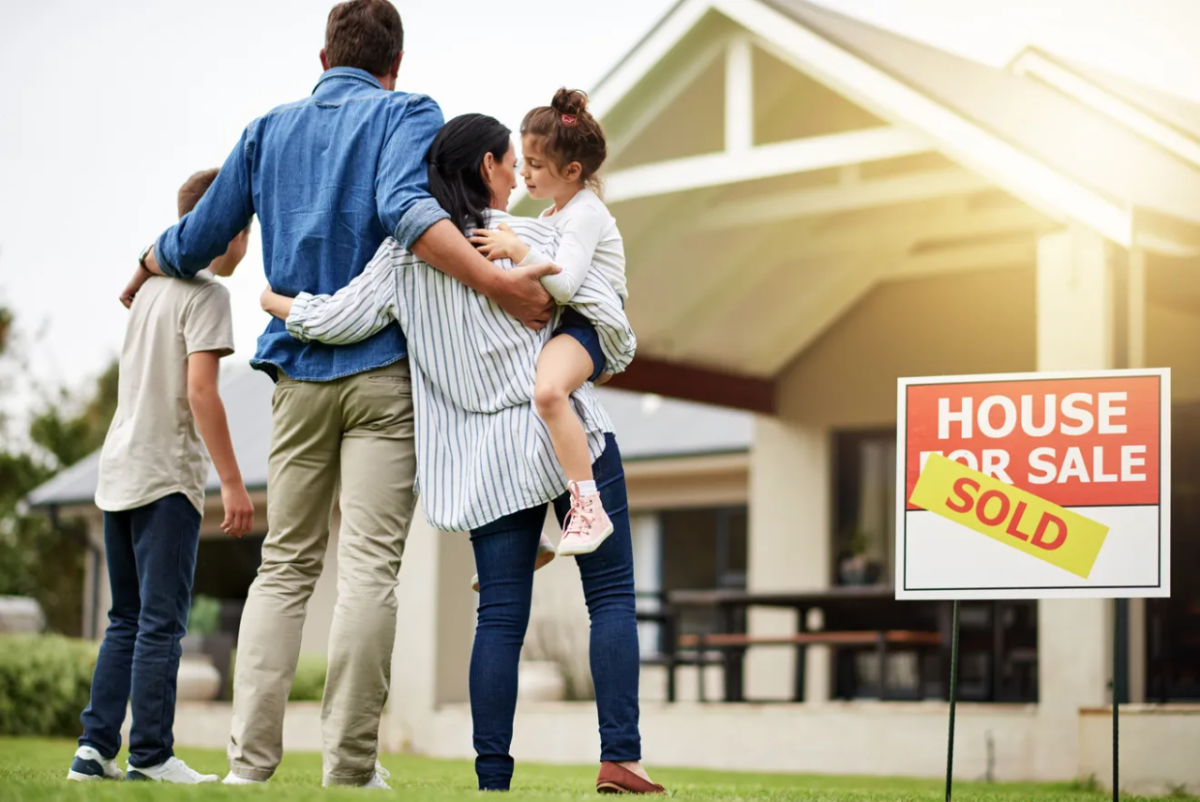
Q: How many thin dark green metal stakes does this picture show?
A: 2